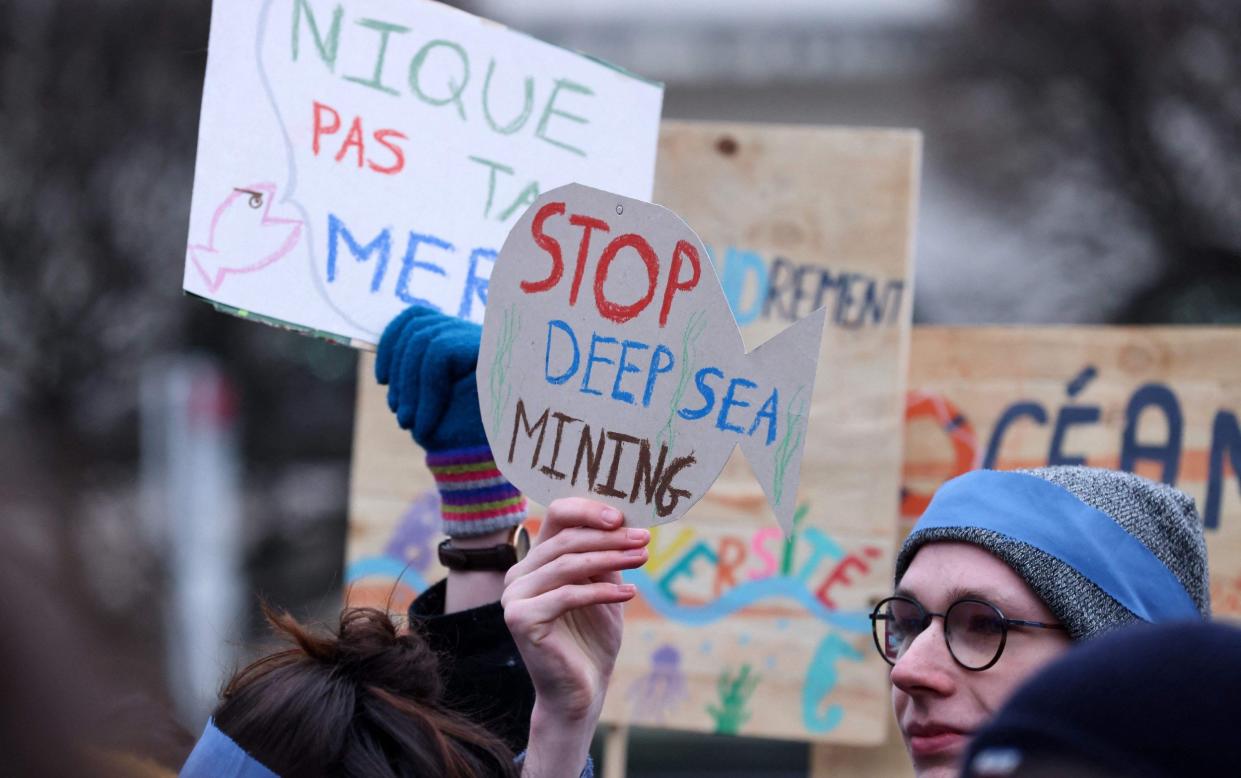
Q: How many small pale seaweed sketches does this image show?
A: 3